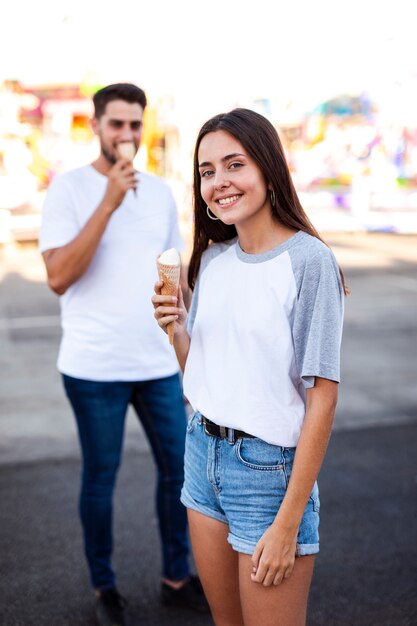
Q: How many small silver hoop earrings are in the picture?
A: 2